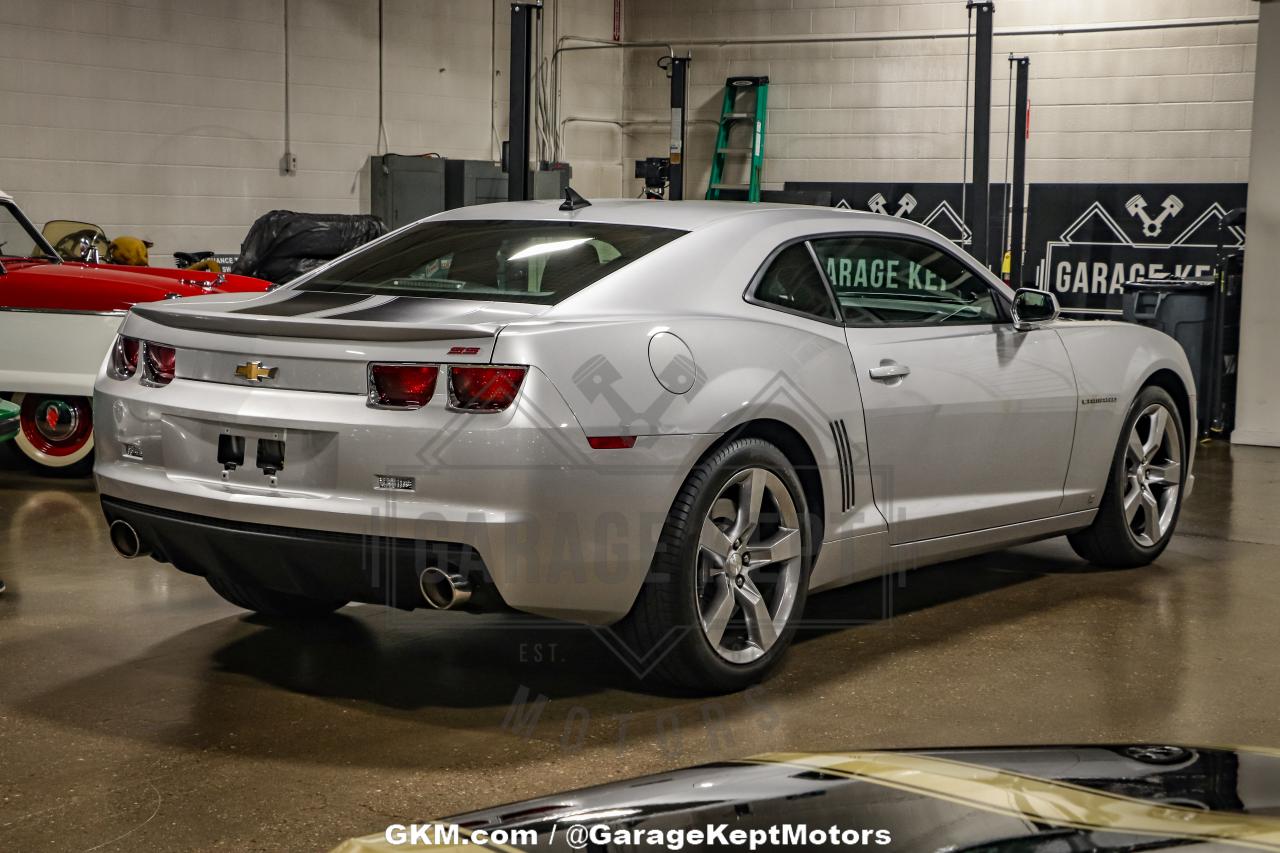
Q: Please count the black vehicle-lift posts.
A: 4